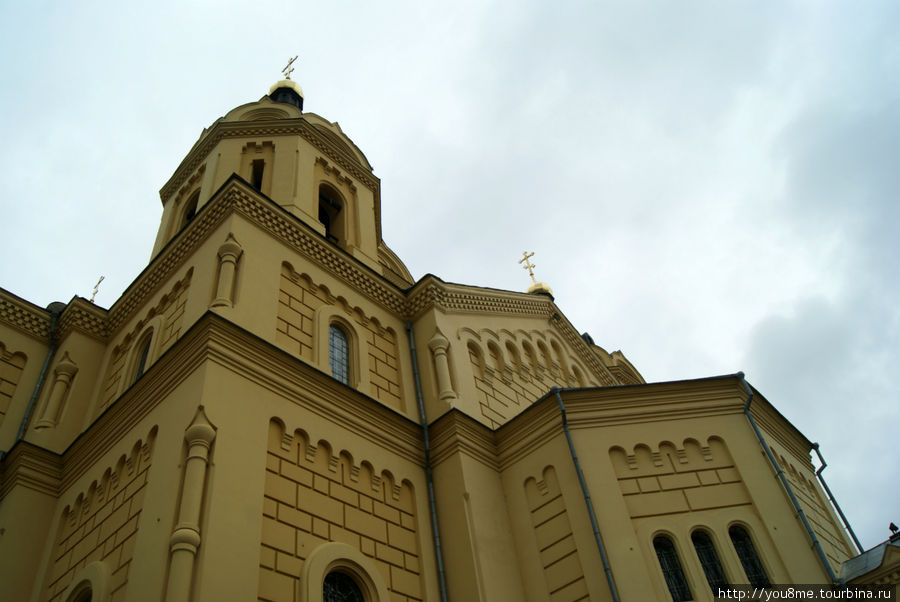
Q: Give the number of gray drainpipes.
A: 5